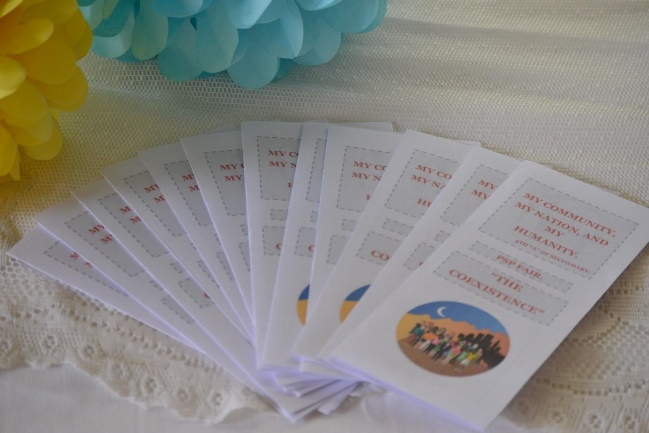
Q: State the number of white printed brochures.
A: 12